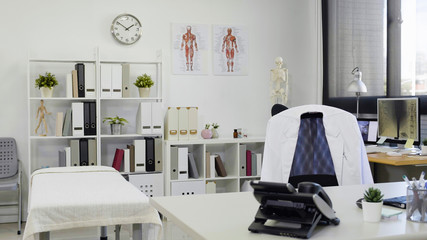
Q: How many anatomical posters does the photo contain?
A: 2